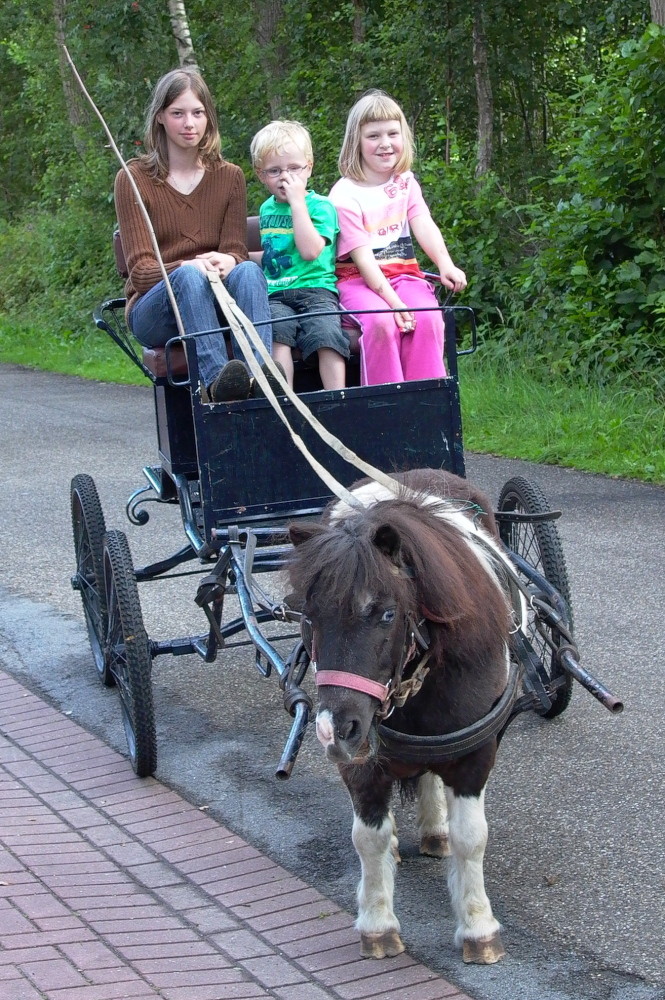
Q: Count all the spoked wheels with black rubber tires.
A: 3